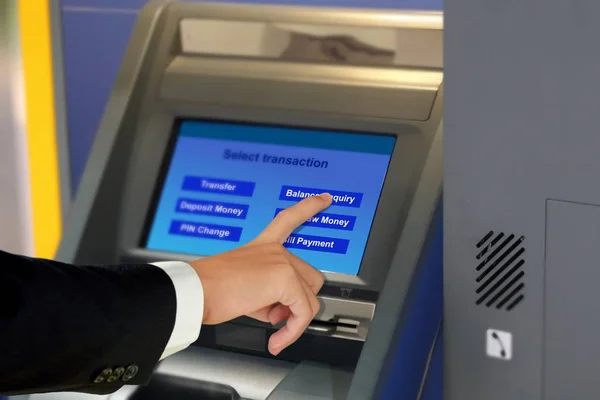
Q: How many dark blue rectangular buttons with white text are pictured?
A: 6